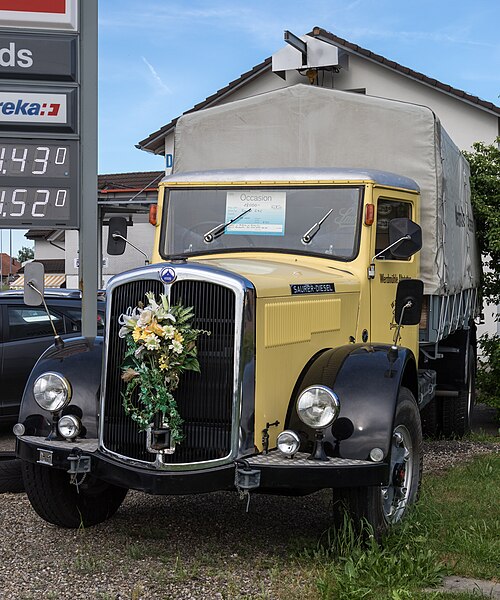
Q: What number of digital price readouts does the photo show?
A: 2